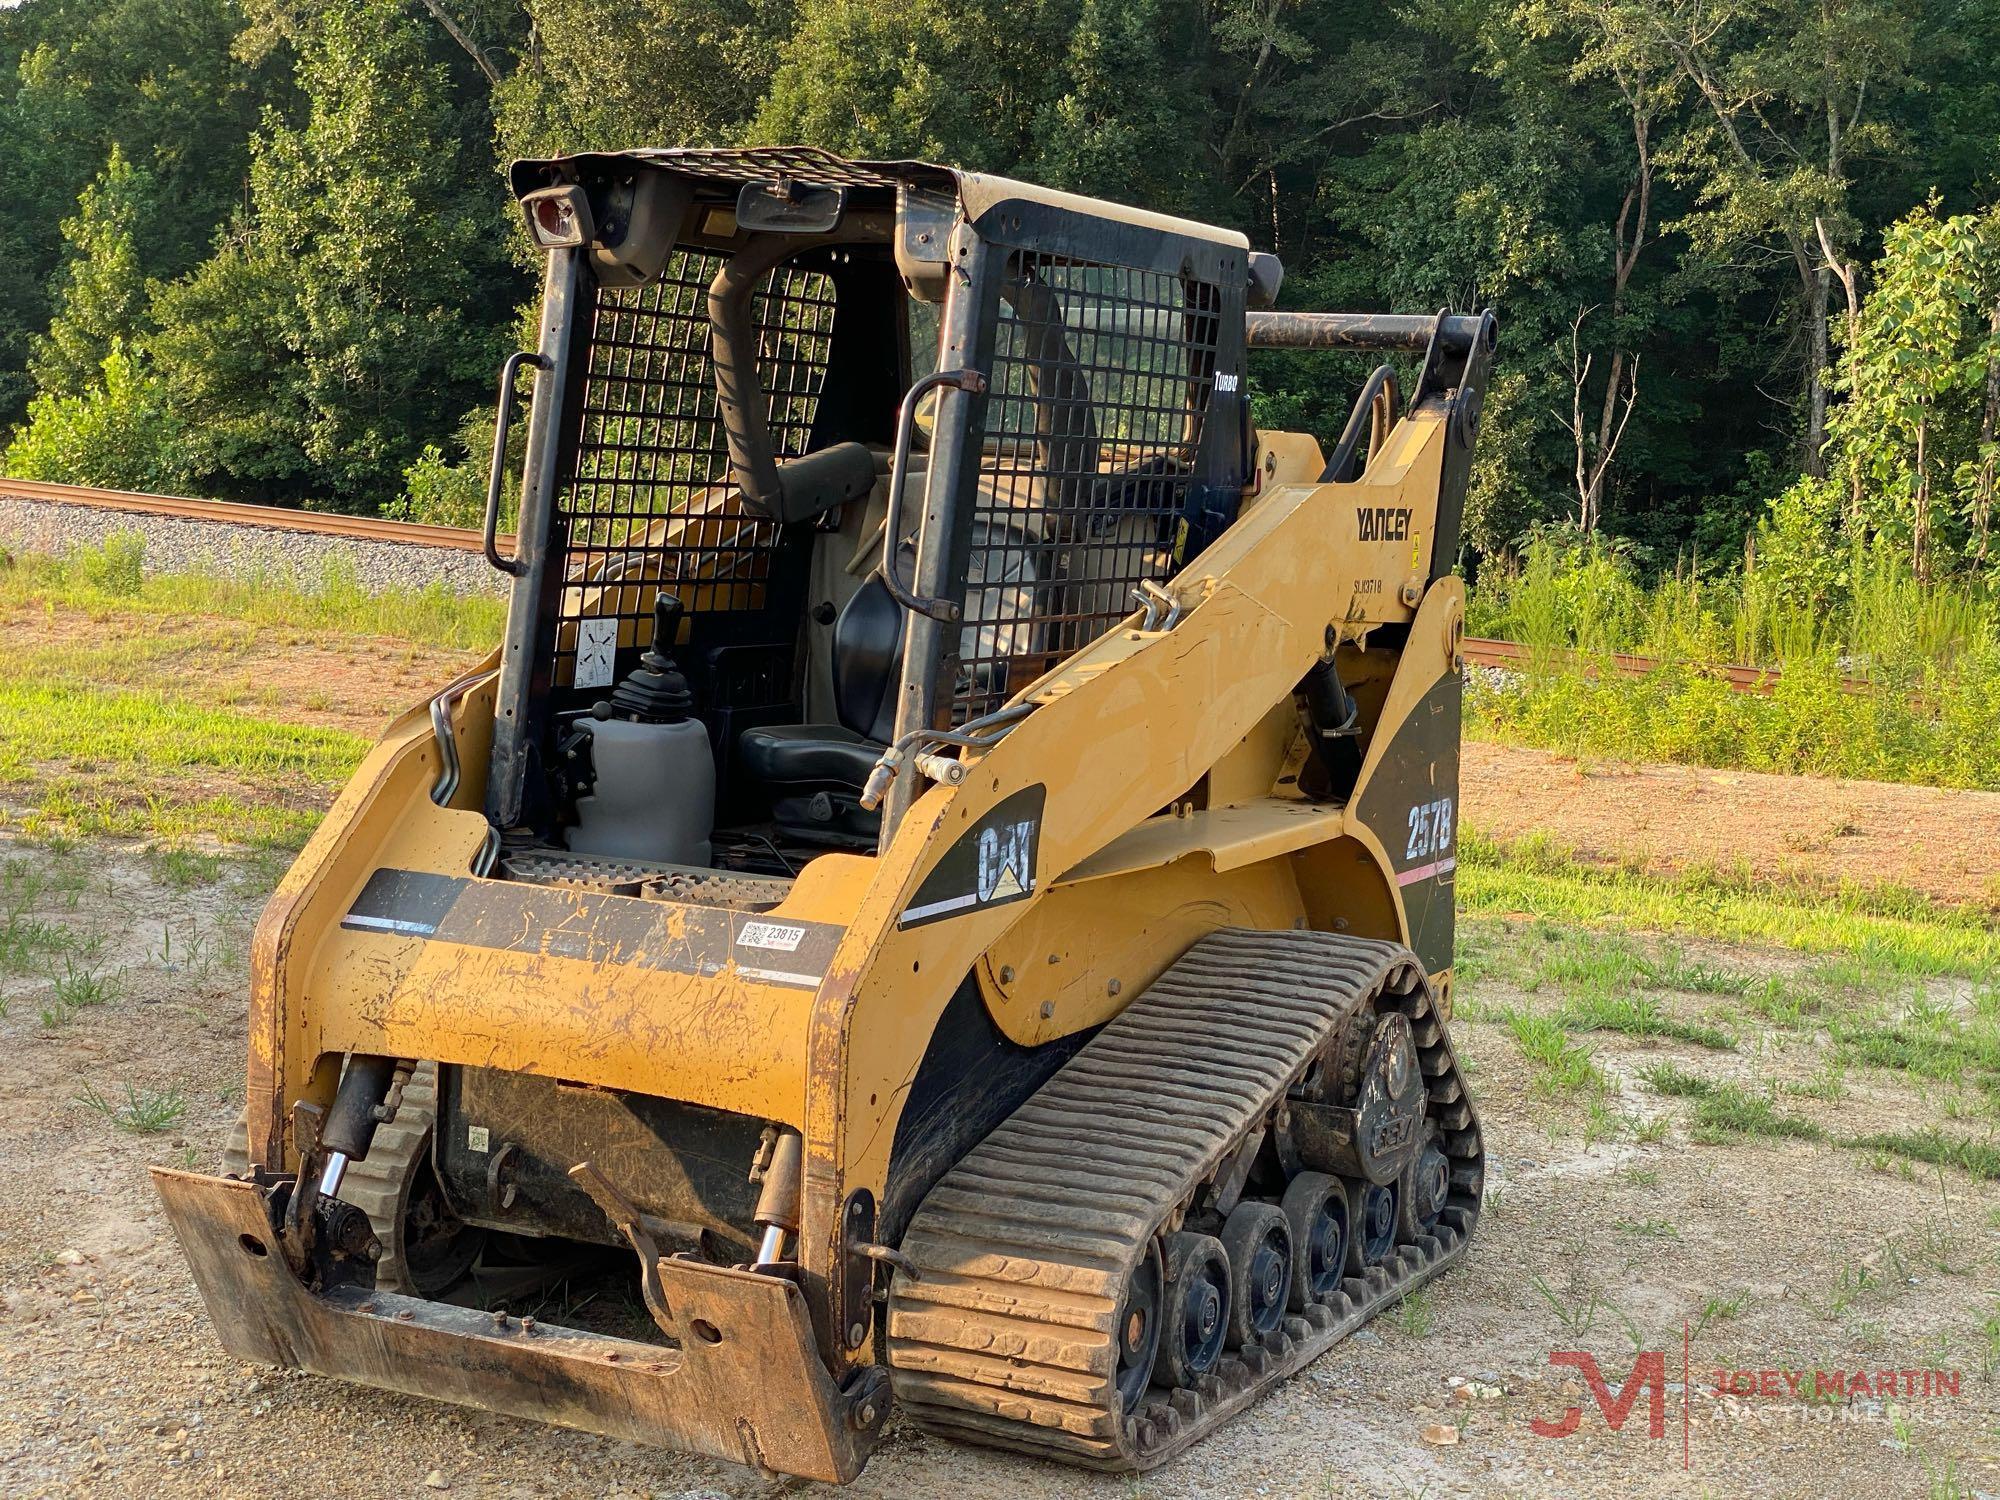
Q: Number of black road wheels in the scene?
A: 6